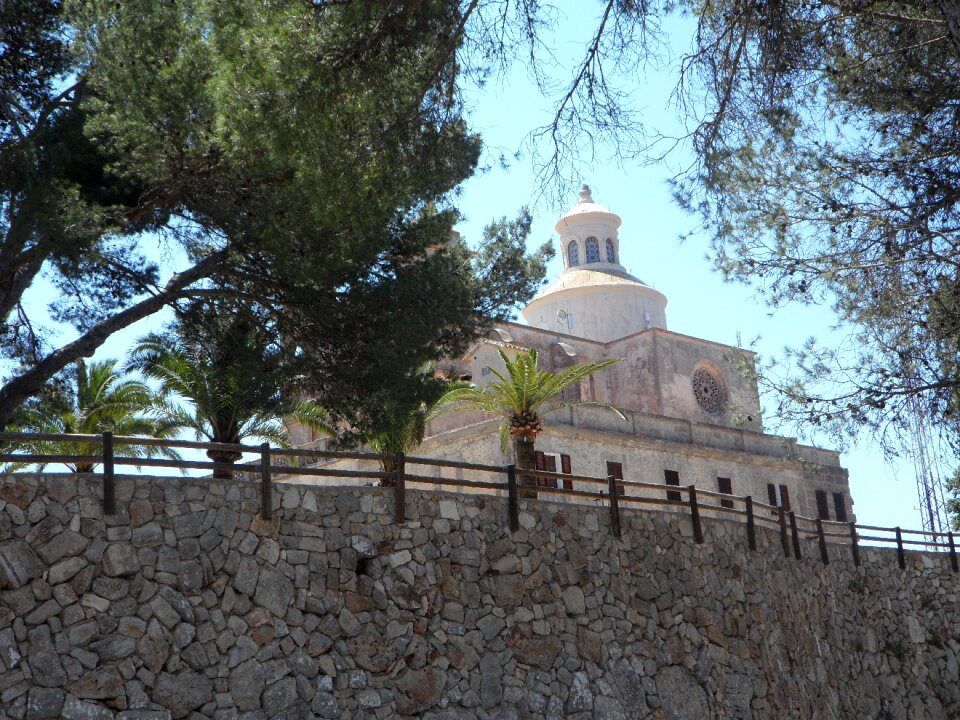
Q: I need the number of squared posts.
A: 13